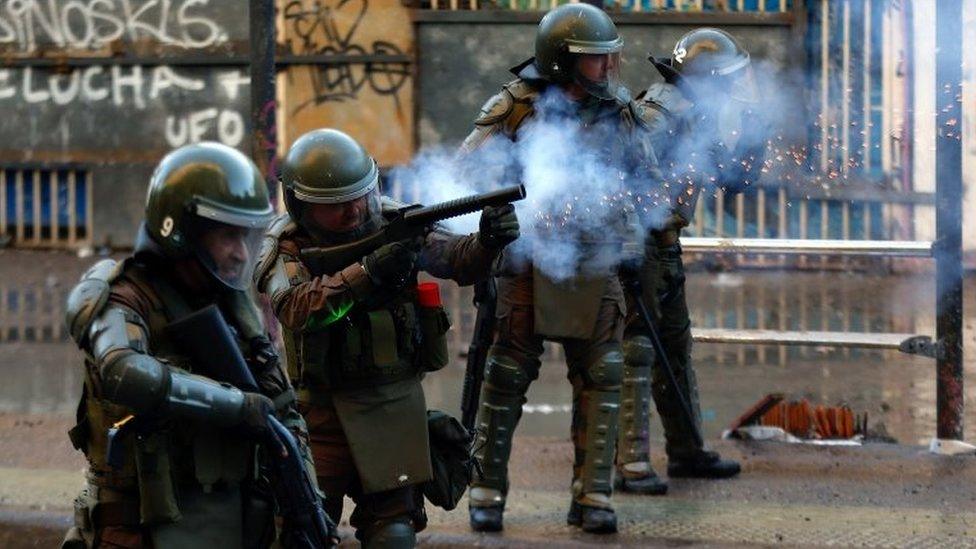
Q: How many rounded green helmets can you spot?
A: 4